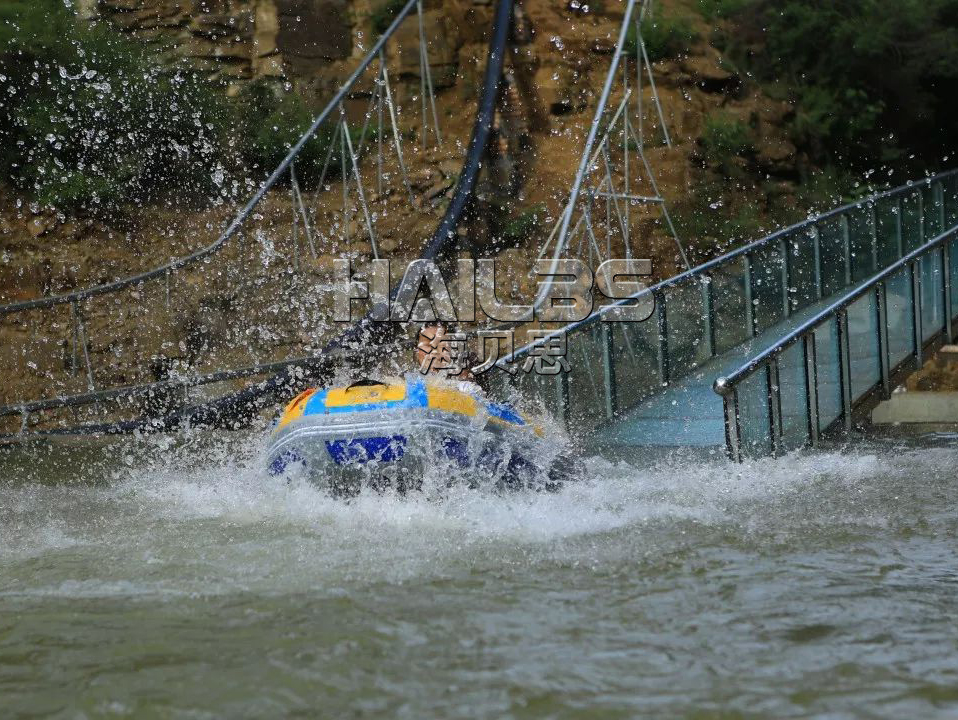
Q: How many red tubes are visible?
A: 0